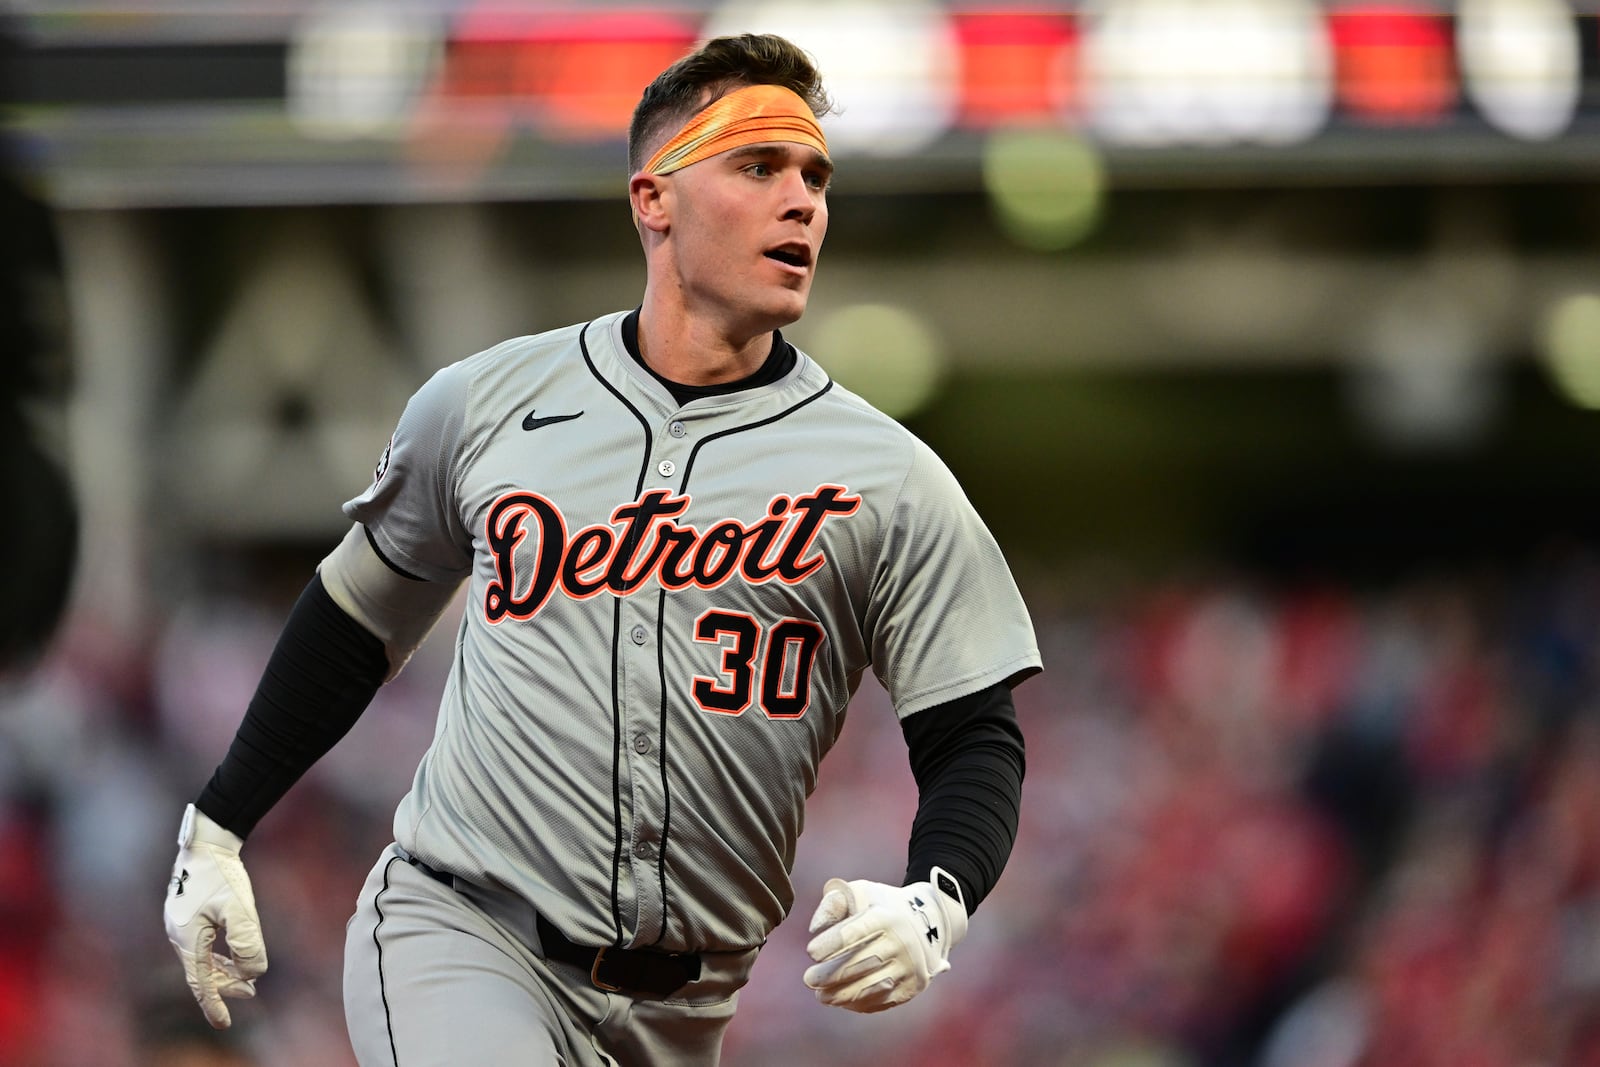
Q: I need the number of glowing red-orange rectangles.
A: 3